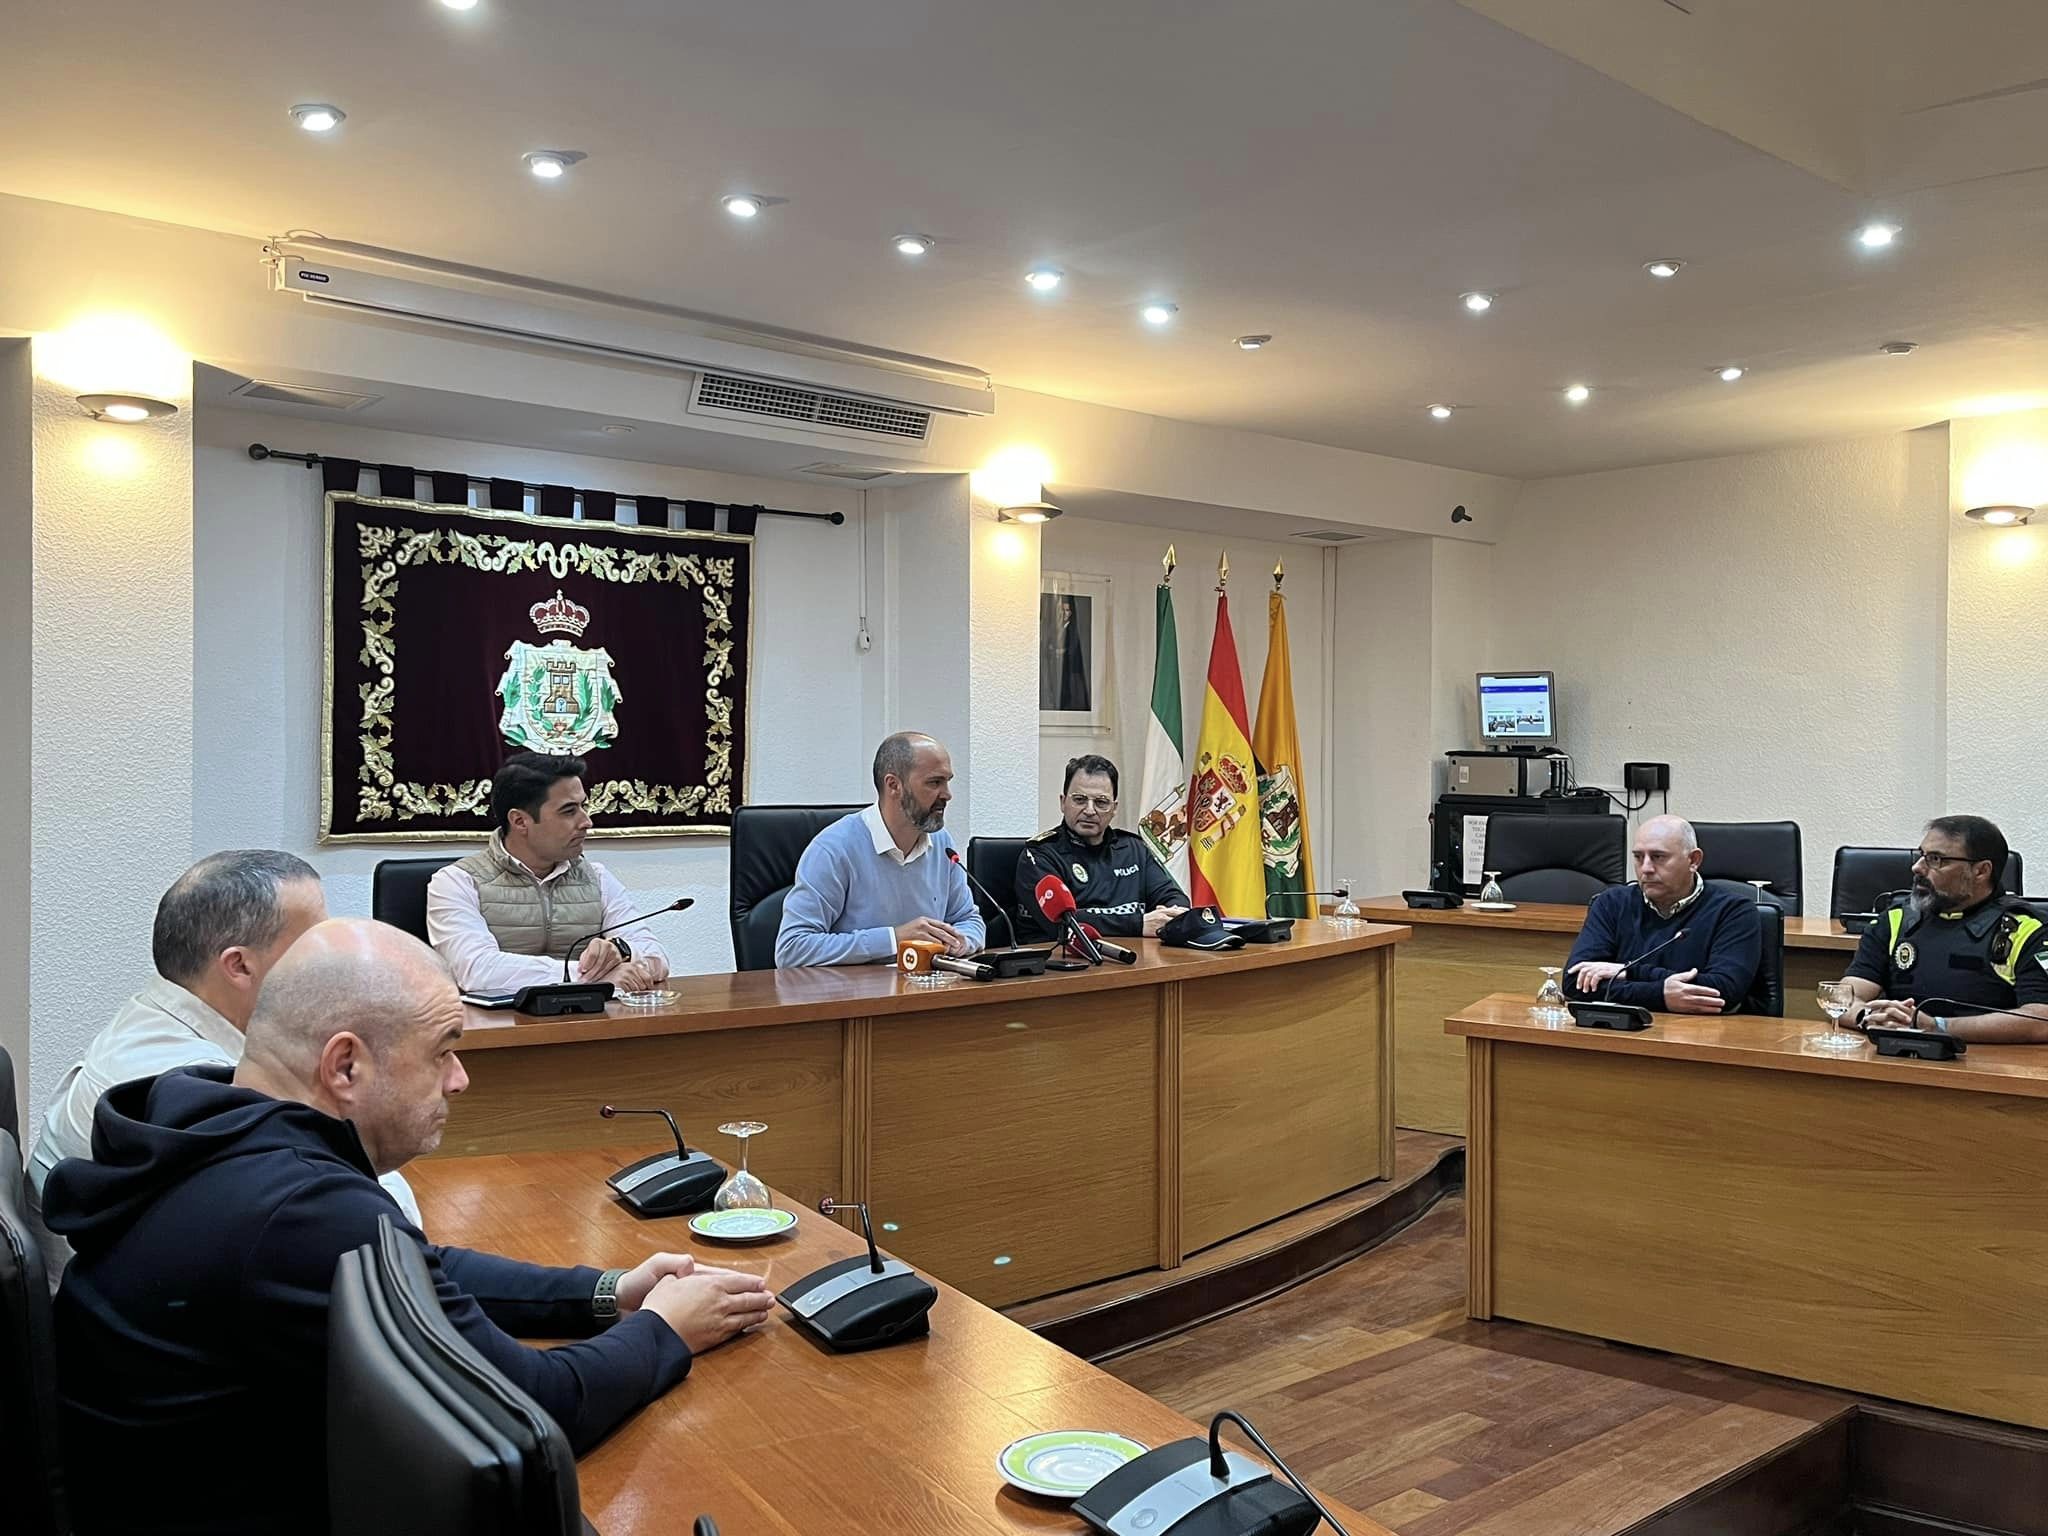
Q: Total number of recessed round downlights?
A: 15